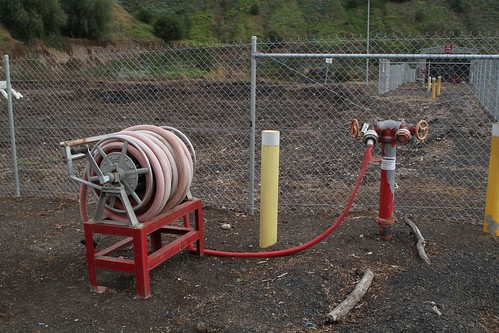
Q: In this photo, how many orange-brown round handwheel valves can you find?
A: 2